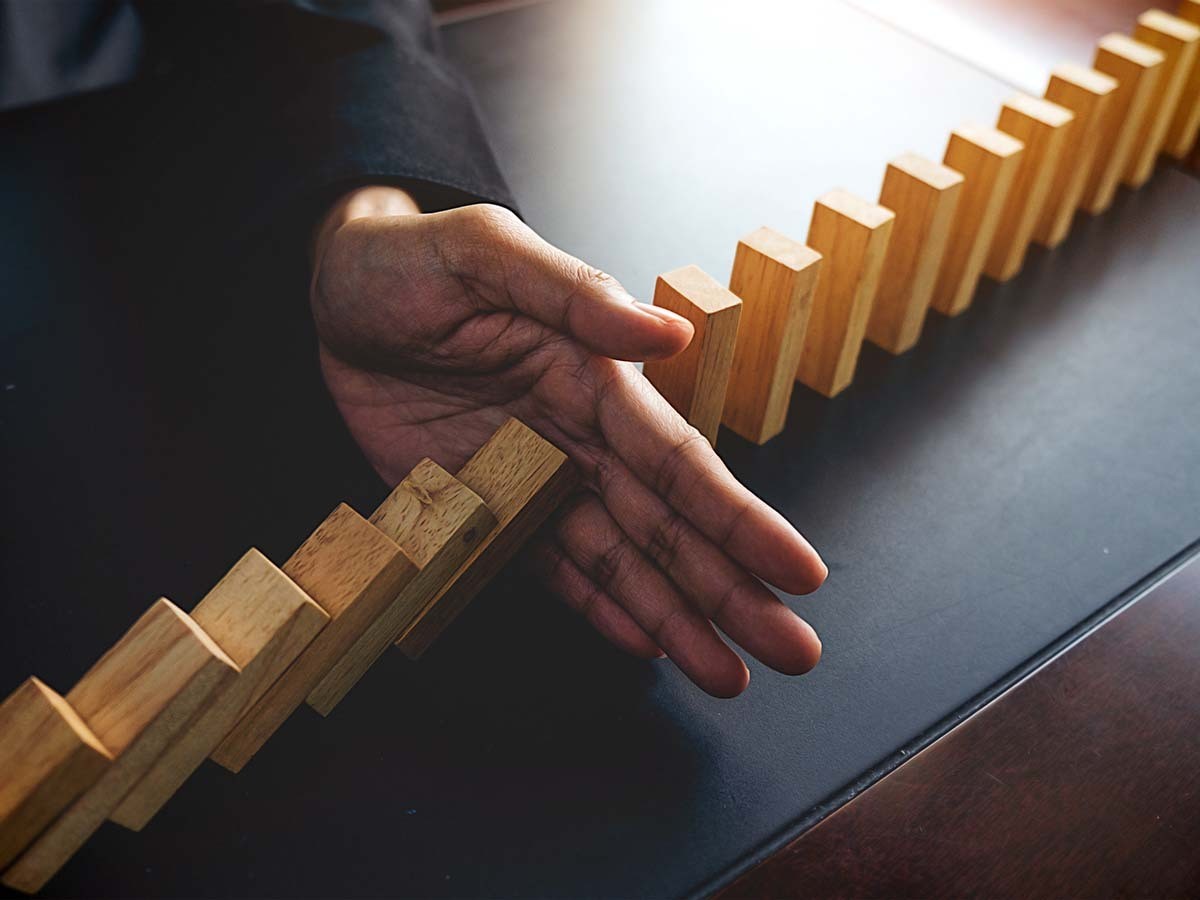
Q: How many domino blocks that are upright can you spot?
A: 10